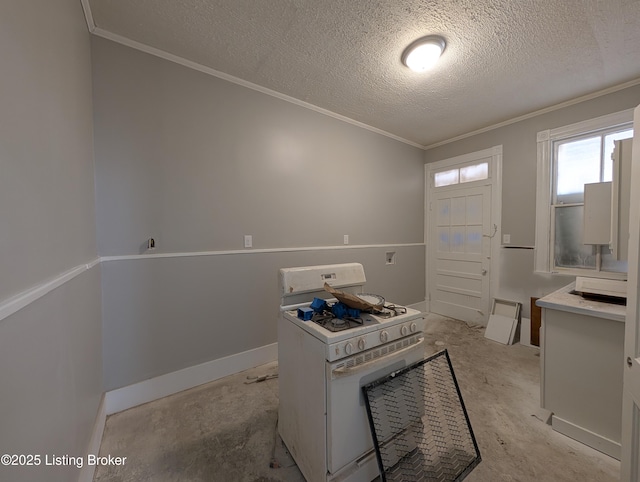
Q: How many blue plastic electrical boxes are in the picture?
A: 4